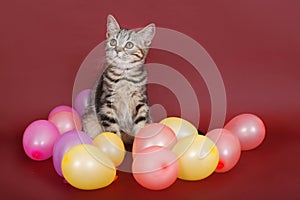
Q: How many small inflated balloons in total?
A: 13